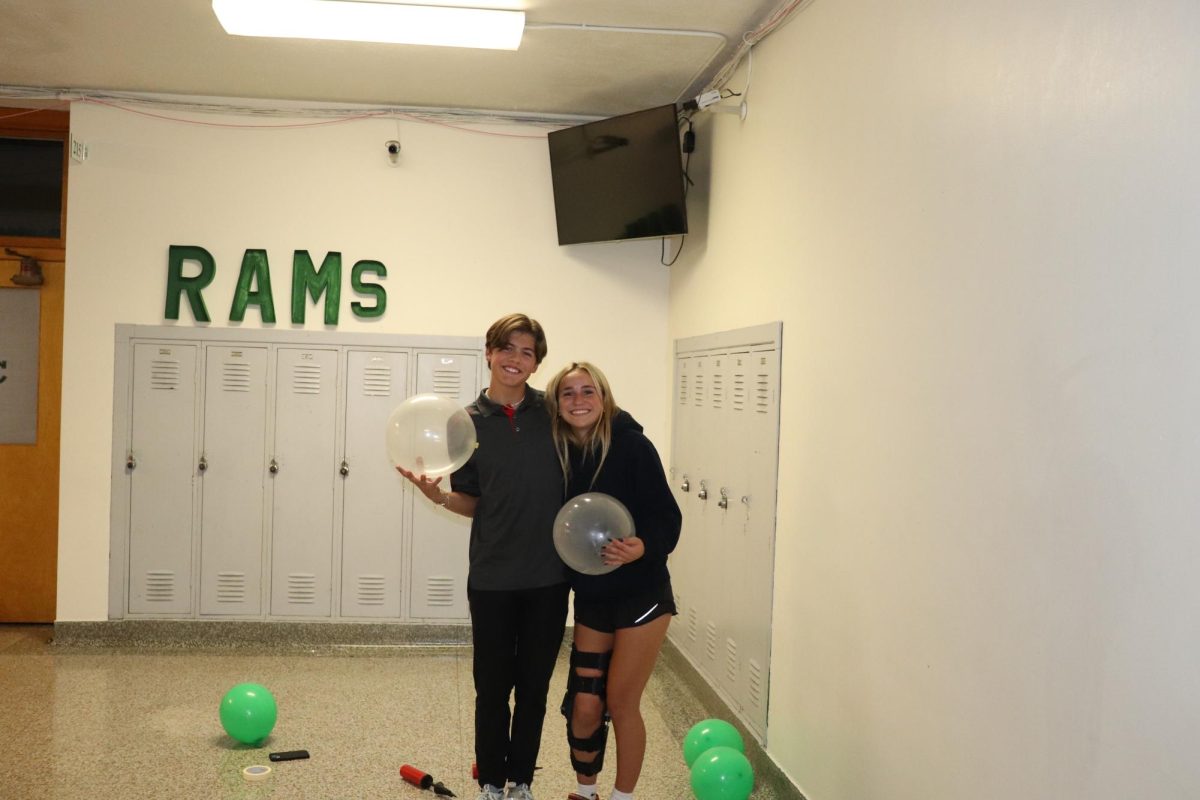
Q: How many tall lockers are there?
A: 10